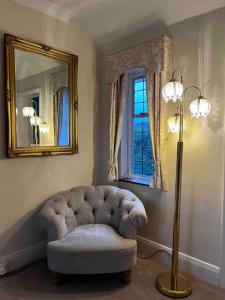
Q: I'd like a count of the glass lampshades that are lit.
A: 3